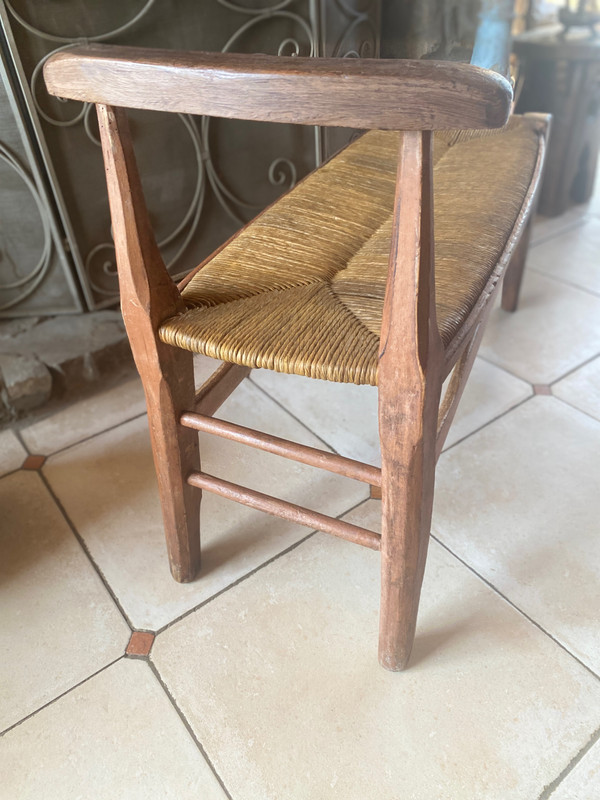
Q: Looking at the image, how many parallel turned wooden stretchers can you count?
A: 2